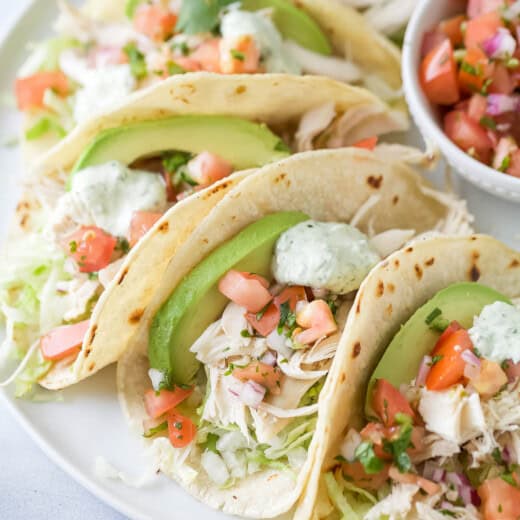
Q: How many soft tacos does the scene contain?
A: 4